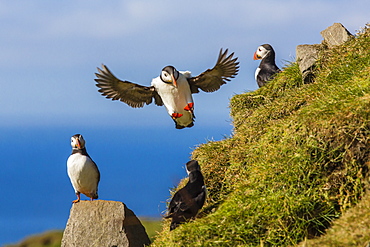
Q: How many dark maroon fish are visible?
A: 0